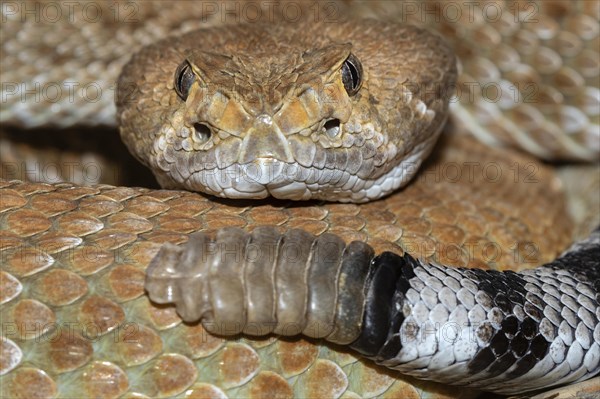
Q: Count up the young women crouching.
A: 0